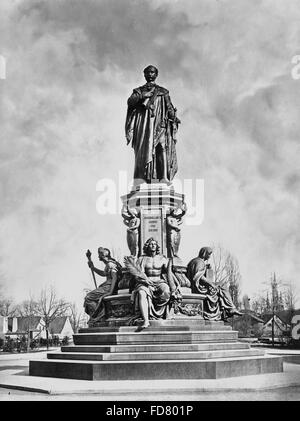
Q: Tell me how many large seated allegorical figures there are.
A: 3